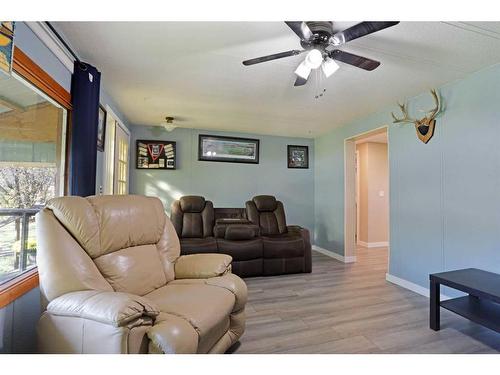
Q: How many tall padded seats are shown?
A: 3